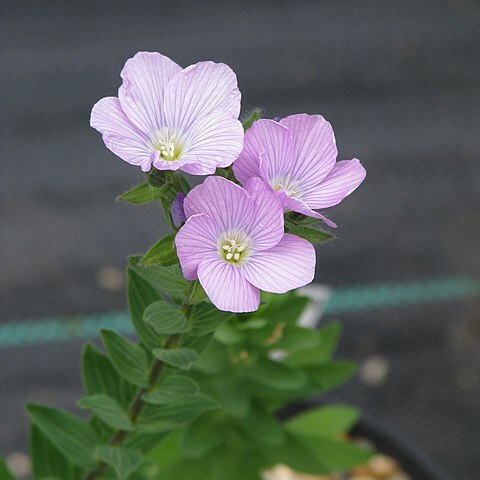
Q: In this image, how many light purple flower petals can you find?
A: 15